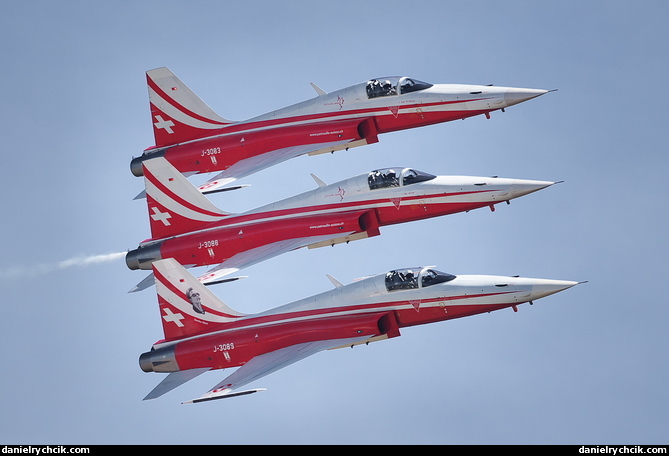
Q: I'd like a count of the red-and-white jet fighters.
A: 3